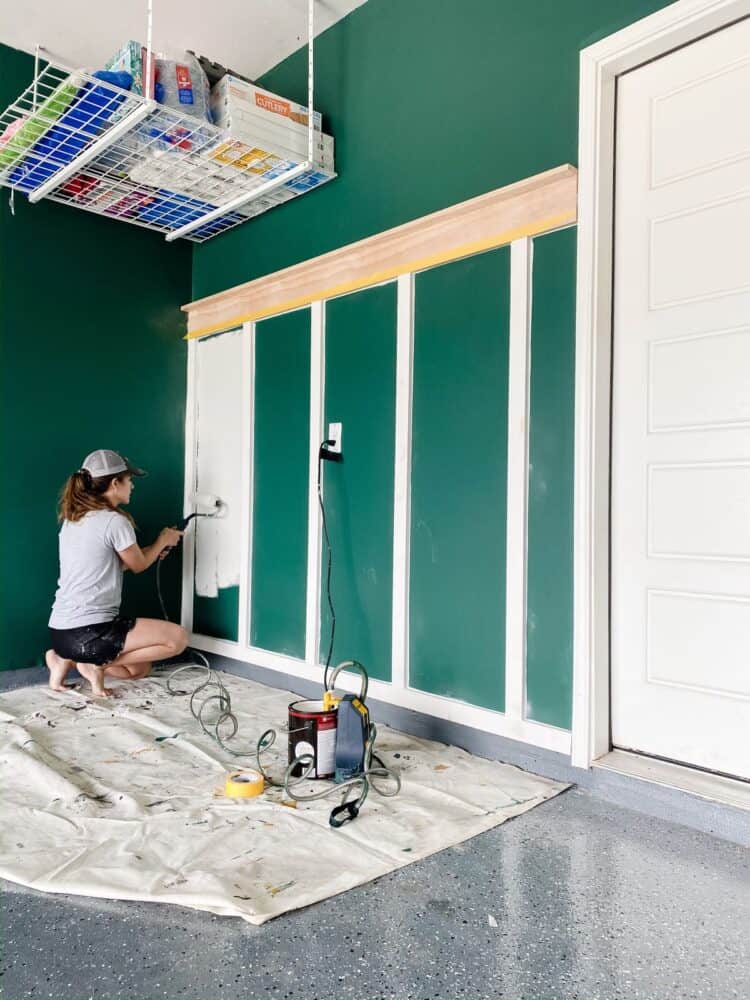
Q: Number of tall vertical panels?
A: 5